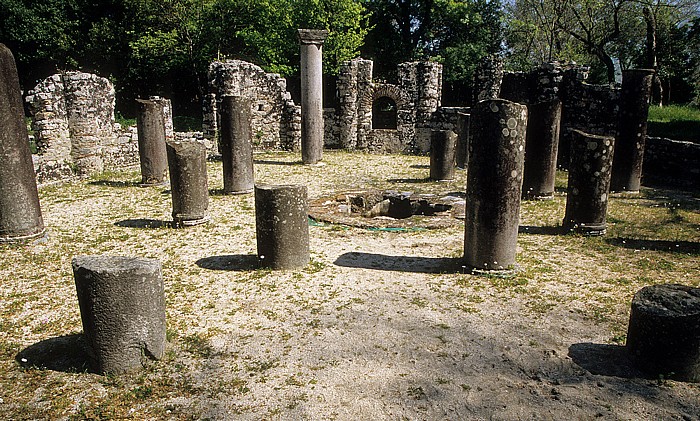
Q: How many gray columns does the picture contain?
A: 14